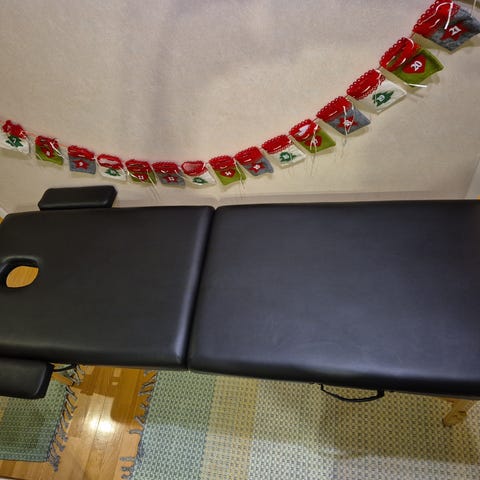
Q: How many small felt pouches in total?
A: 15